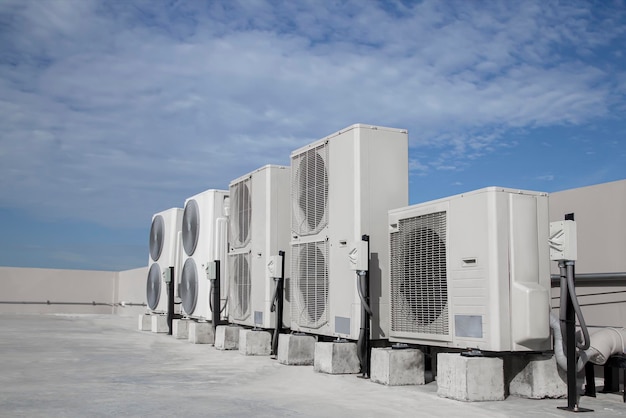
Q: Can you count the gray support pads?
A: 11